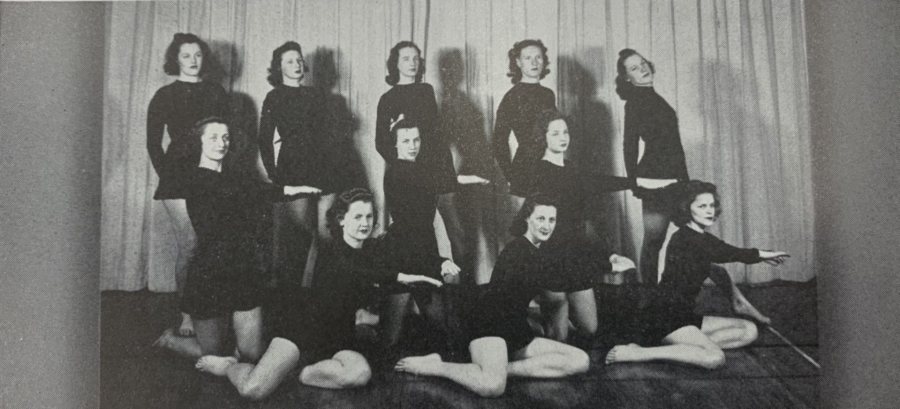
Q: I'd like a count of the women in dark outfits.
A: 11